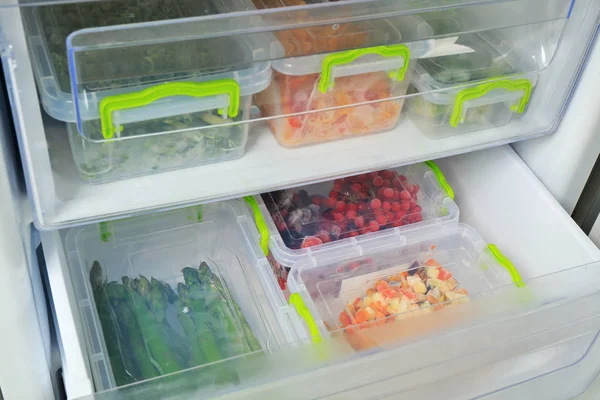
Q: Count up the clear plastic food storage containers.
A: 6